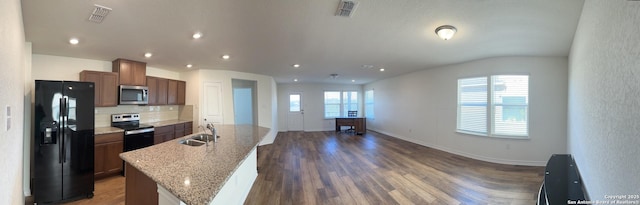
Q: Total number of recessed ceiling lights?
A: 9